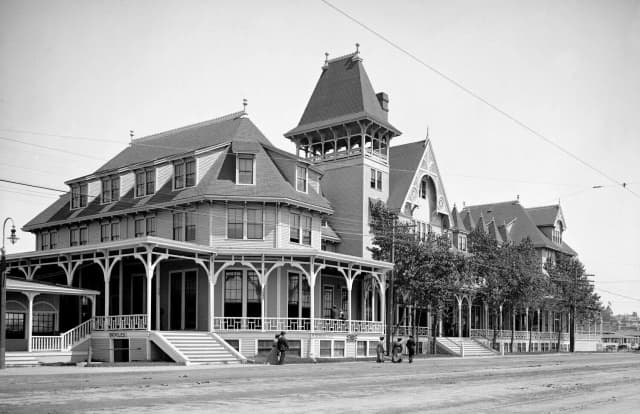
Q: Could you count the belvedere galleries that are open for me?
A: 1